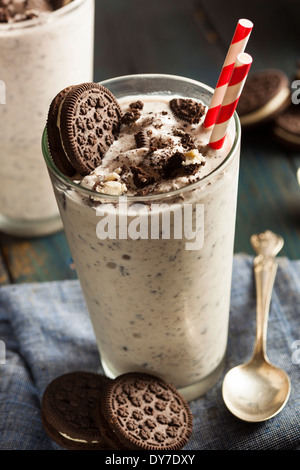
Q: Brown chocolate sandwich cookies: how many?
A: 5